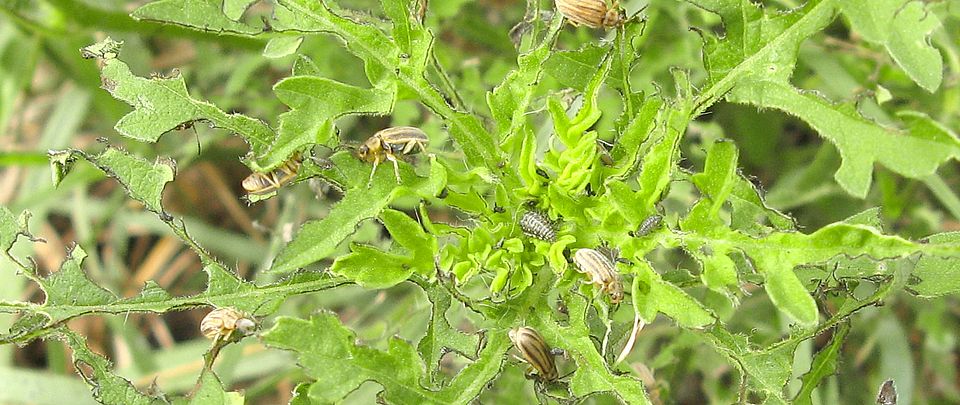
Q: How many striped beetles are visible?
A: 6